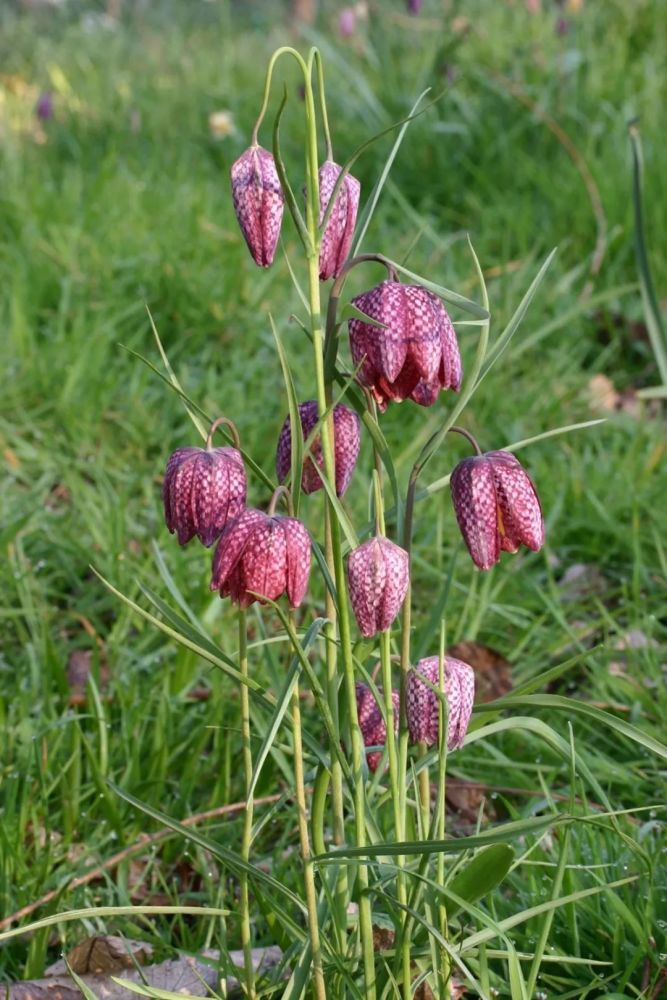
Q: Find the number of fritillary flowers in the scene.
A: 10